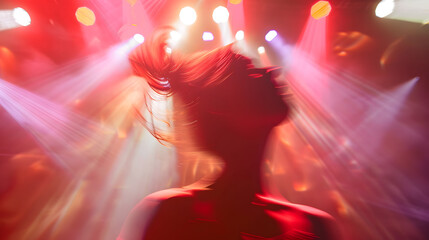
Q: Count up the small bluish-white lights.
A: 3